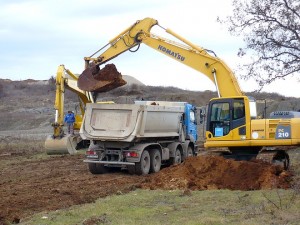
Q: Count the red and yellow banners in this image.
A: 0